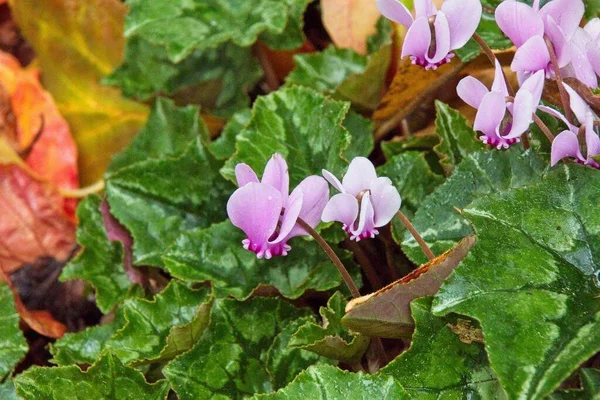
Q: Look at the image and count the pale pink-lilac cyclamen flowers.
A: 7